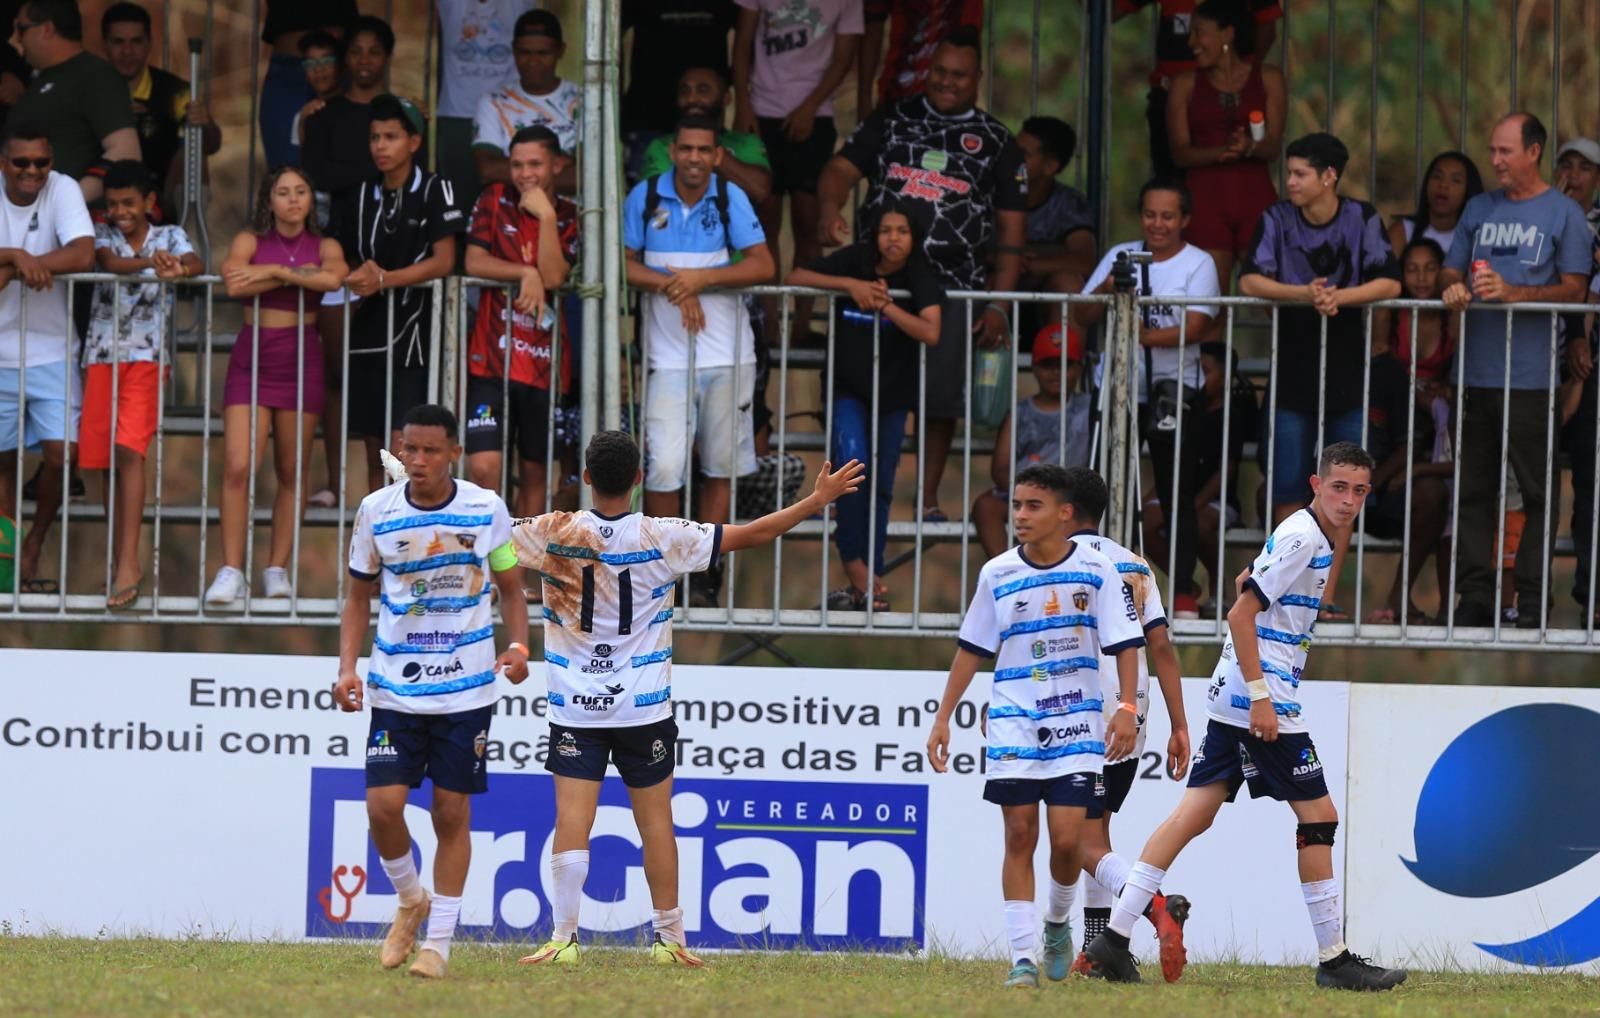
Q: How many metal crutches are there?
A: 1